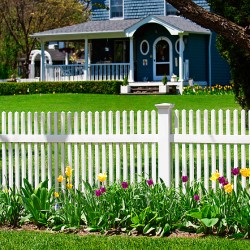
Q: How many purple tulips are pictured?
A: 9